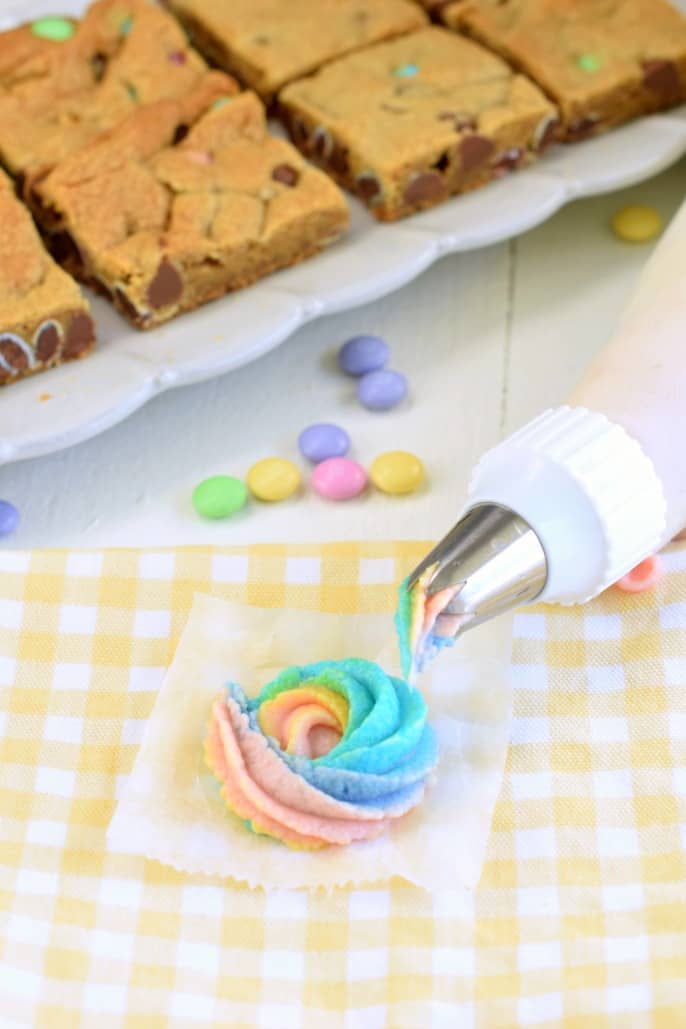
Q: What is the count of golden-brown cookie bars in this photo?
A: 6